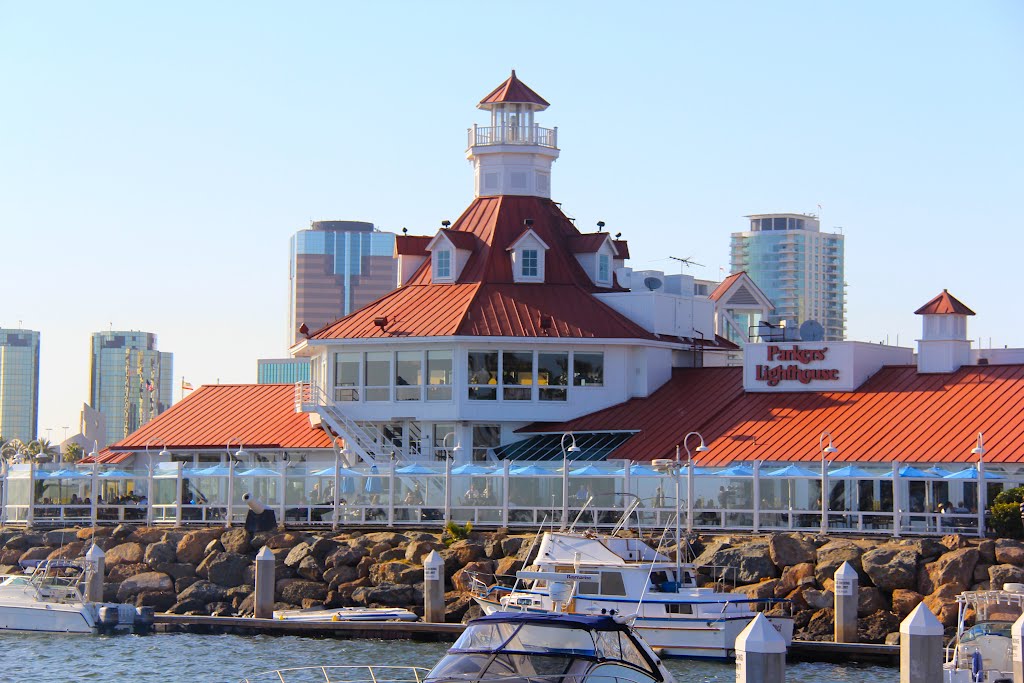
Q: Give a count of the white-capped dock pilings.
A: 7